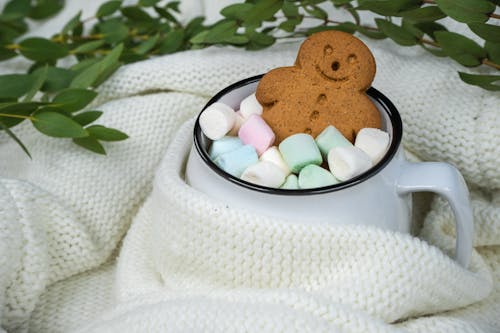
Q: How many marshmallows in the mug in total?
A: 14